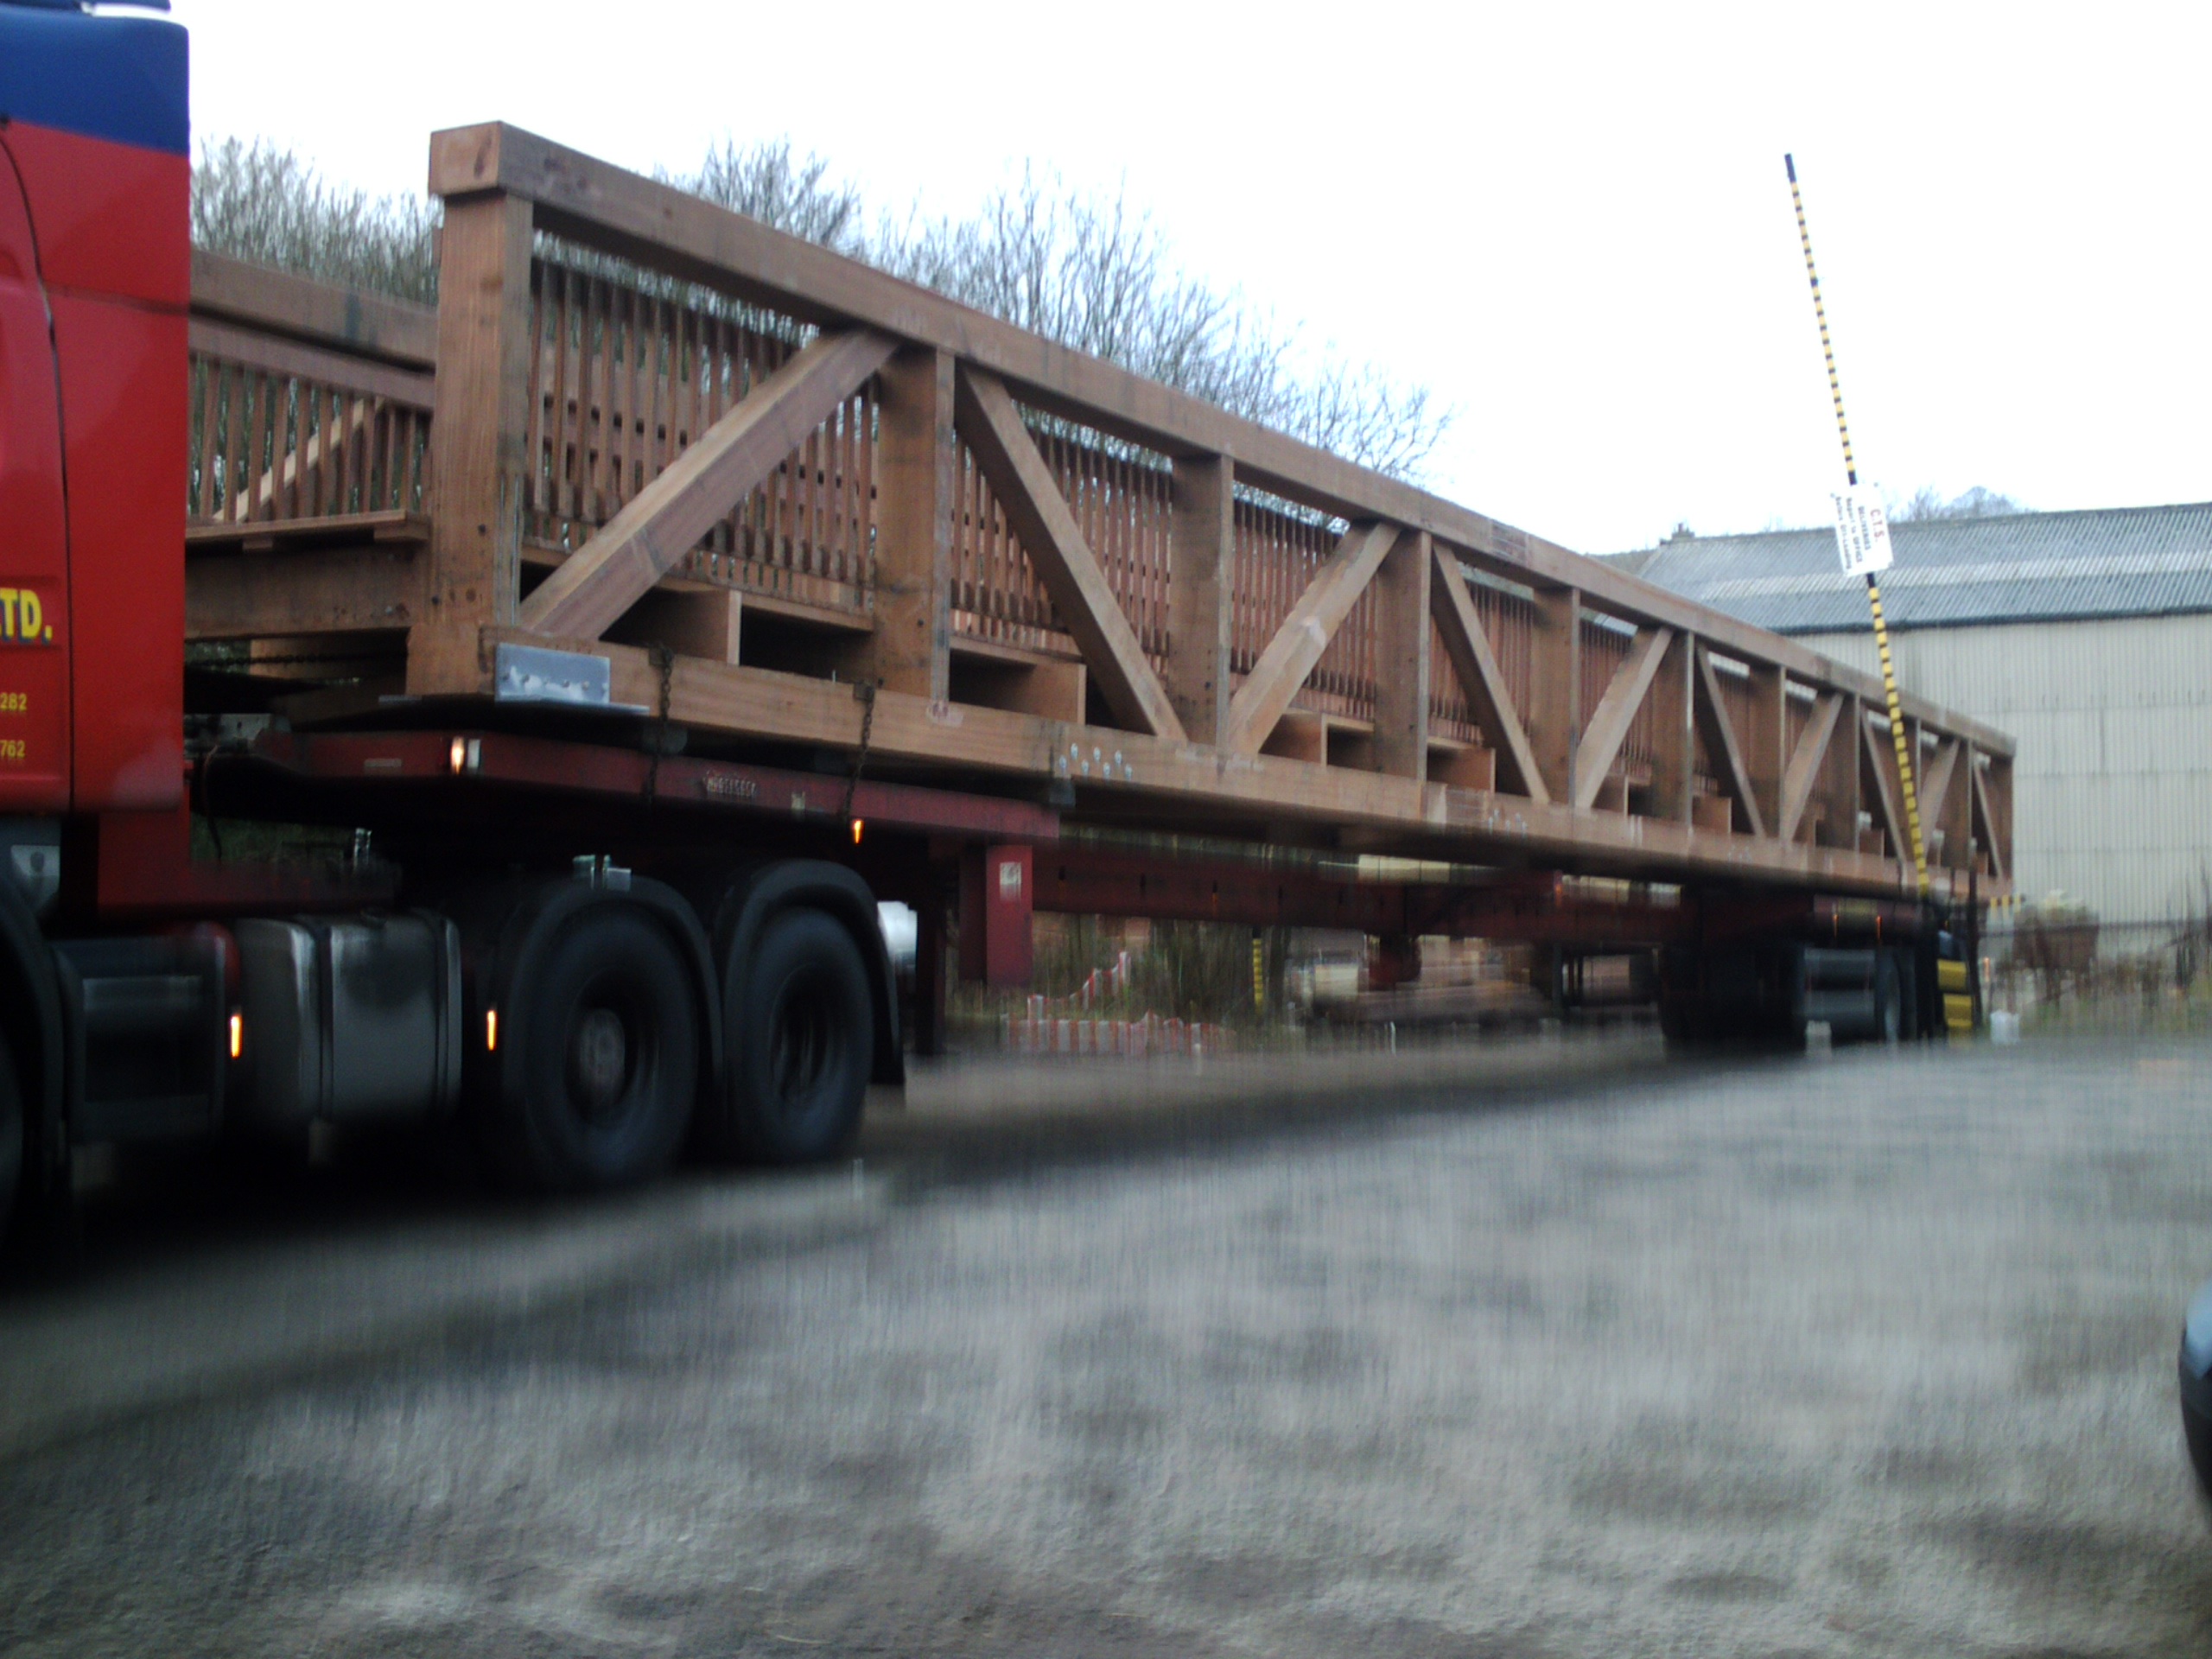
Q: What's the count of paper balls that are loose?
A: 0